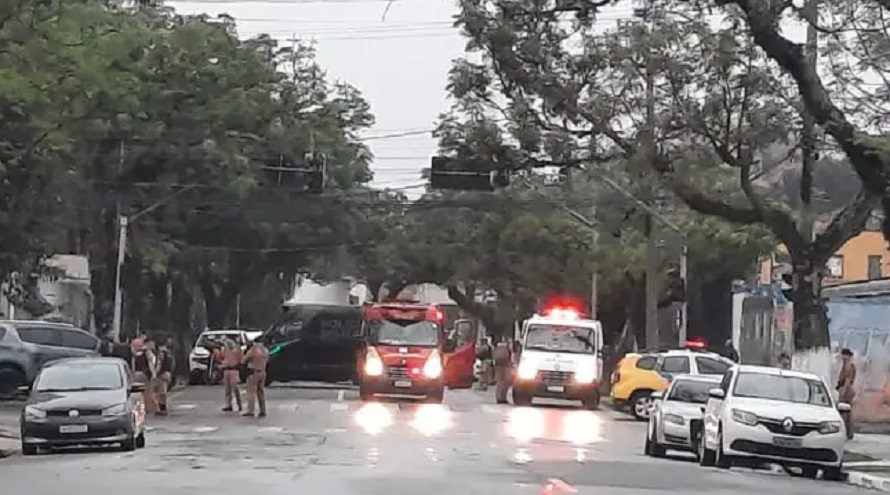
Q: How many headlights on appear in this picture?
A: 4